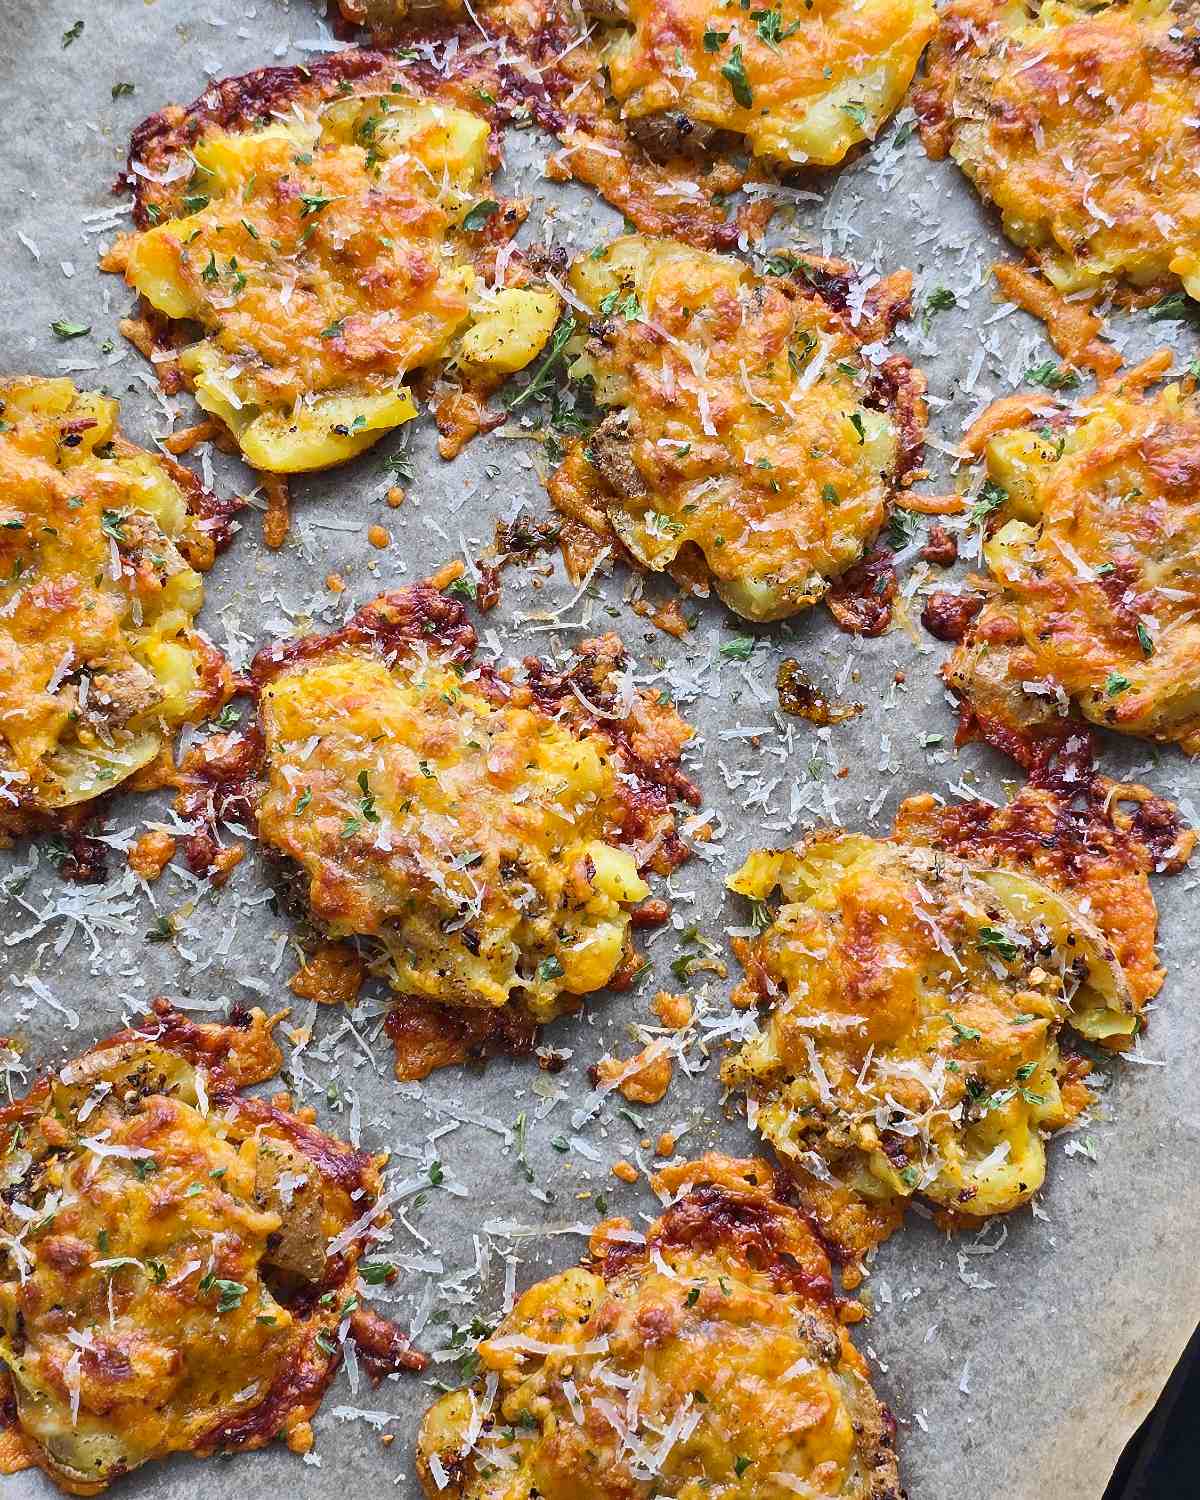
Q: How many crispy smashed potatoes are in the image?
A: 10